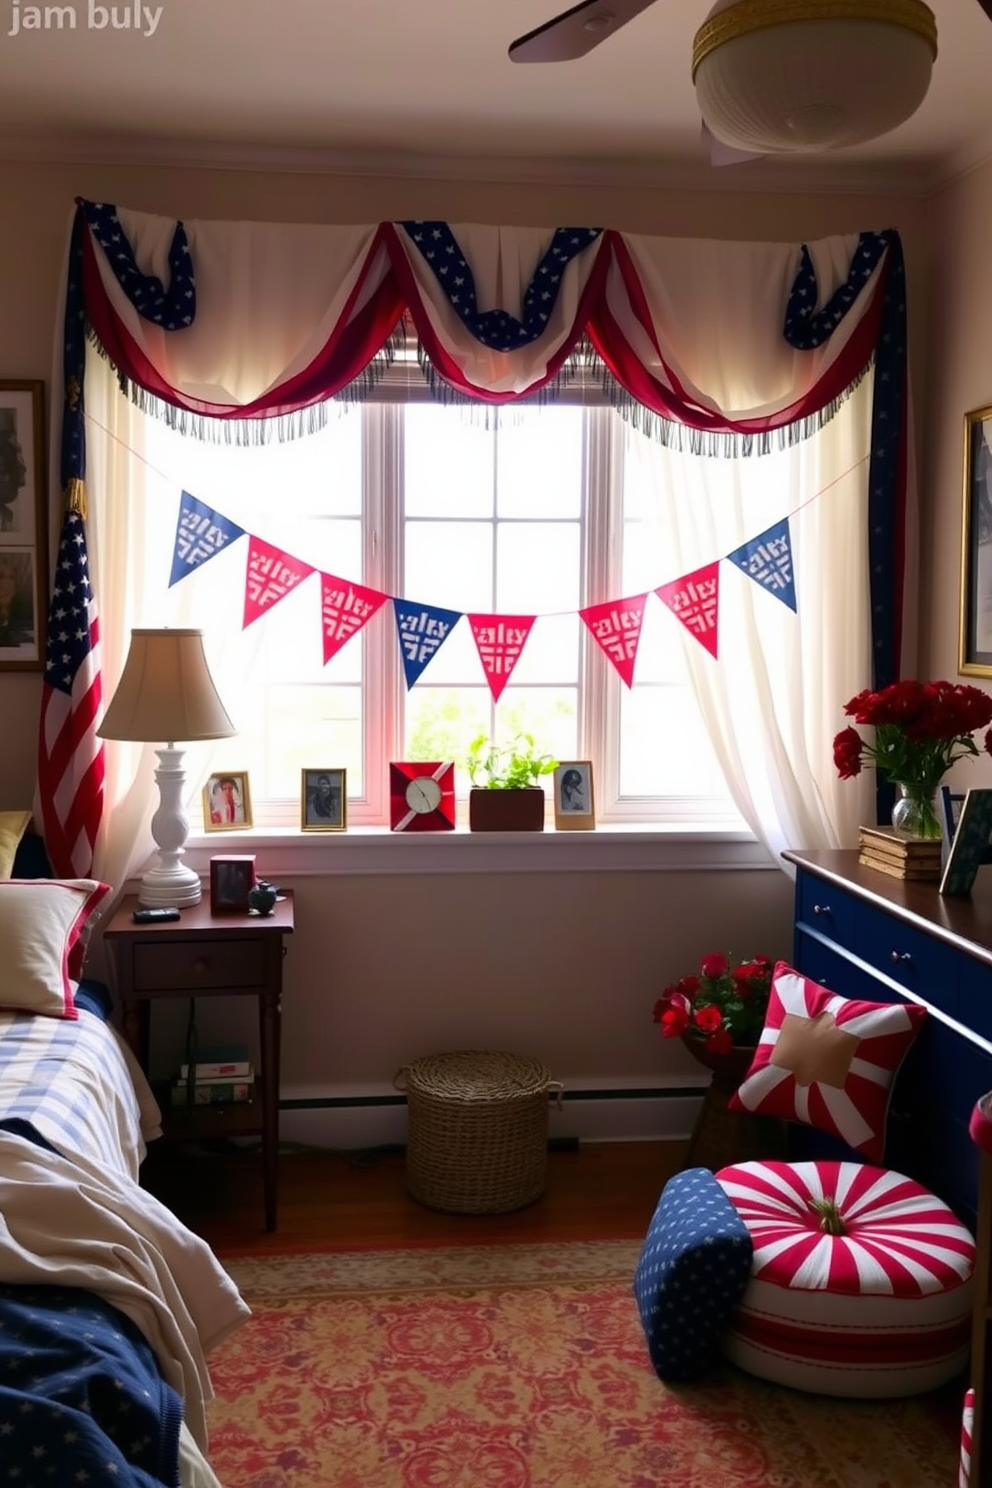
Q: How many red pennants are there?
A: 5